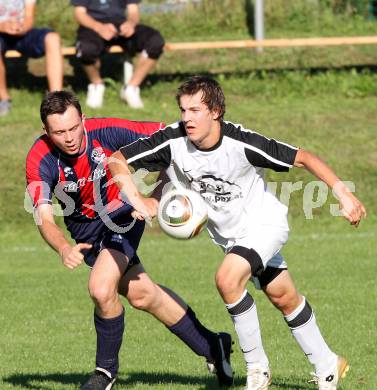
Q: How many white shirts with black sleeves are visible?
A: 1